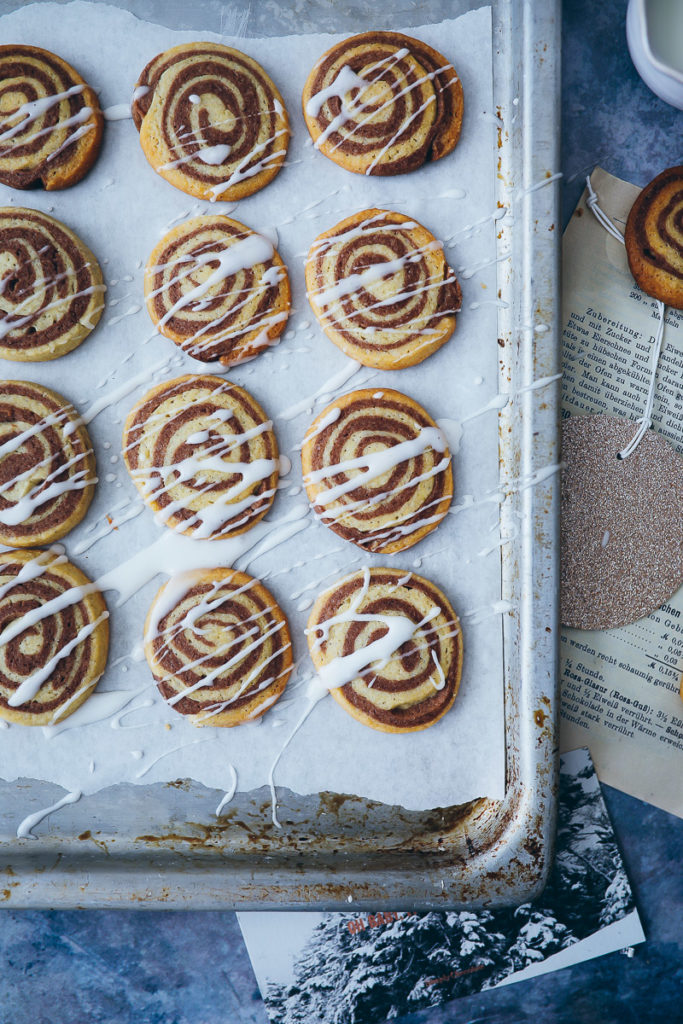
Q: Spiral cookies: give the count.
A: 13